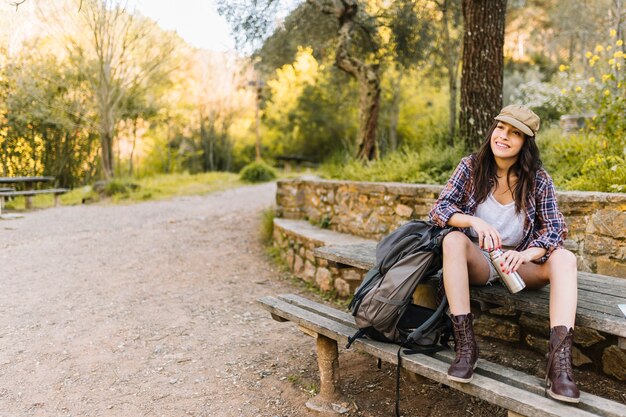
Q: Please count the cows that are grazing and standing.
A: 0